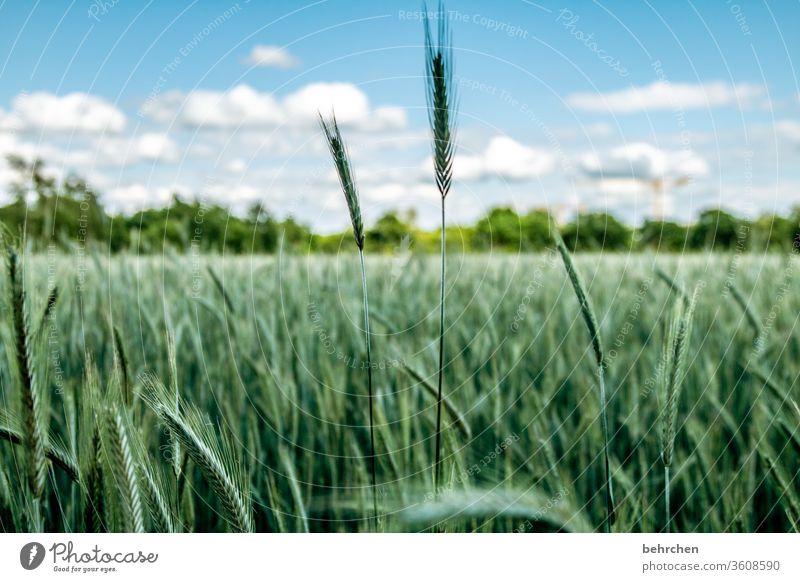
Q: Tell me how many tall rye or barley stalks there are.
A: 2